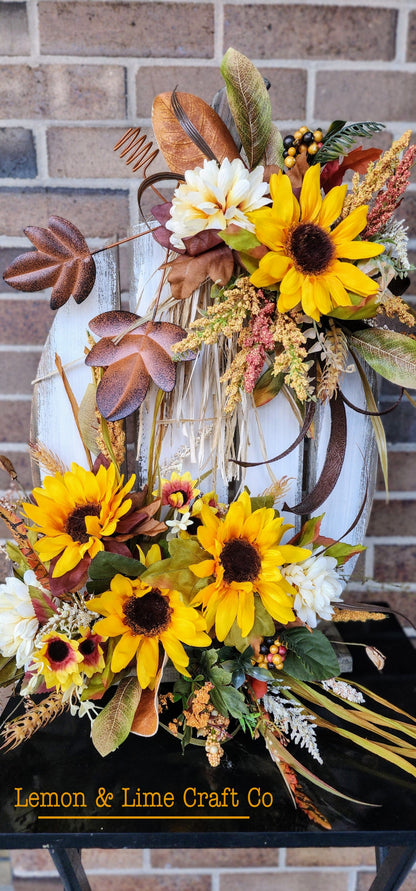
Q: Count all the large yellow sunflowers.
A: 4